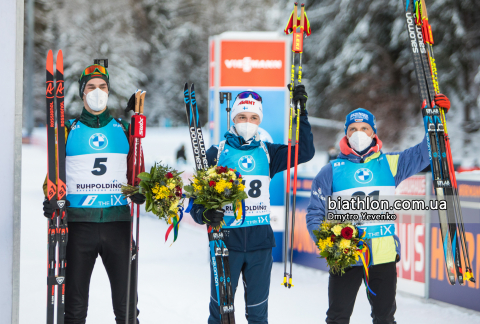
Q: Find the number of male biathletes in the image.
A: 3